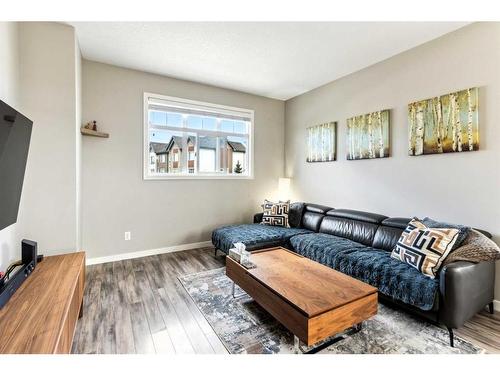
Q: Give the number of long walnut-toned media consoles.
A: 1